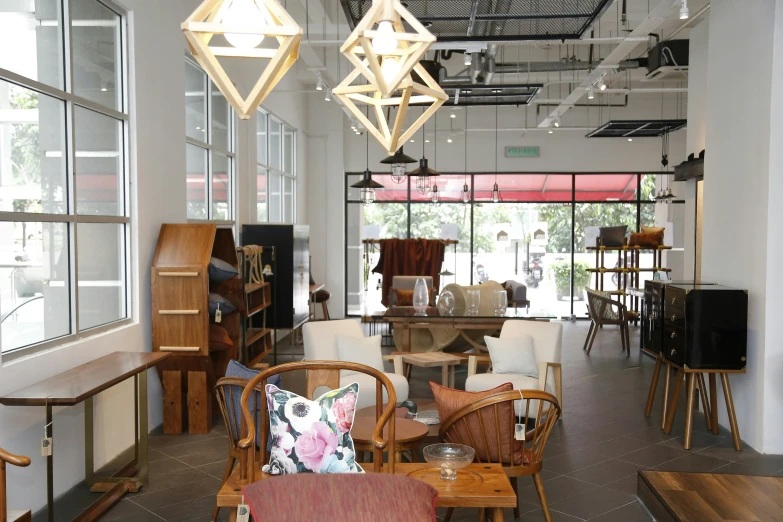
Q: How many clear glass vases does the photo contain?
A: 4